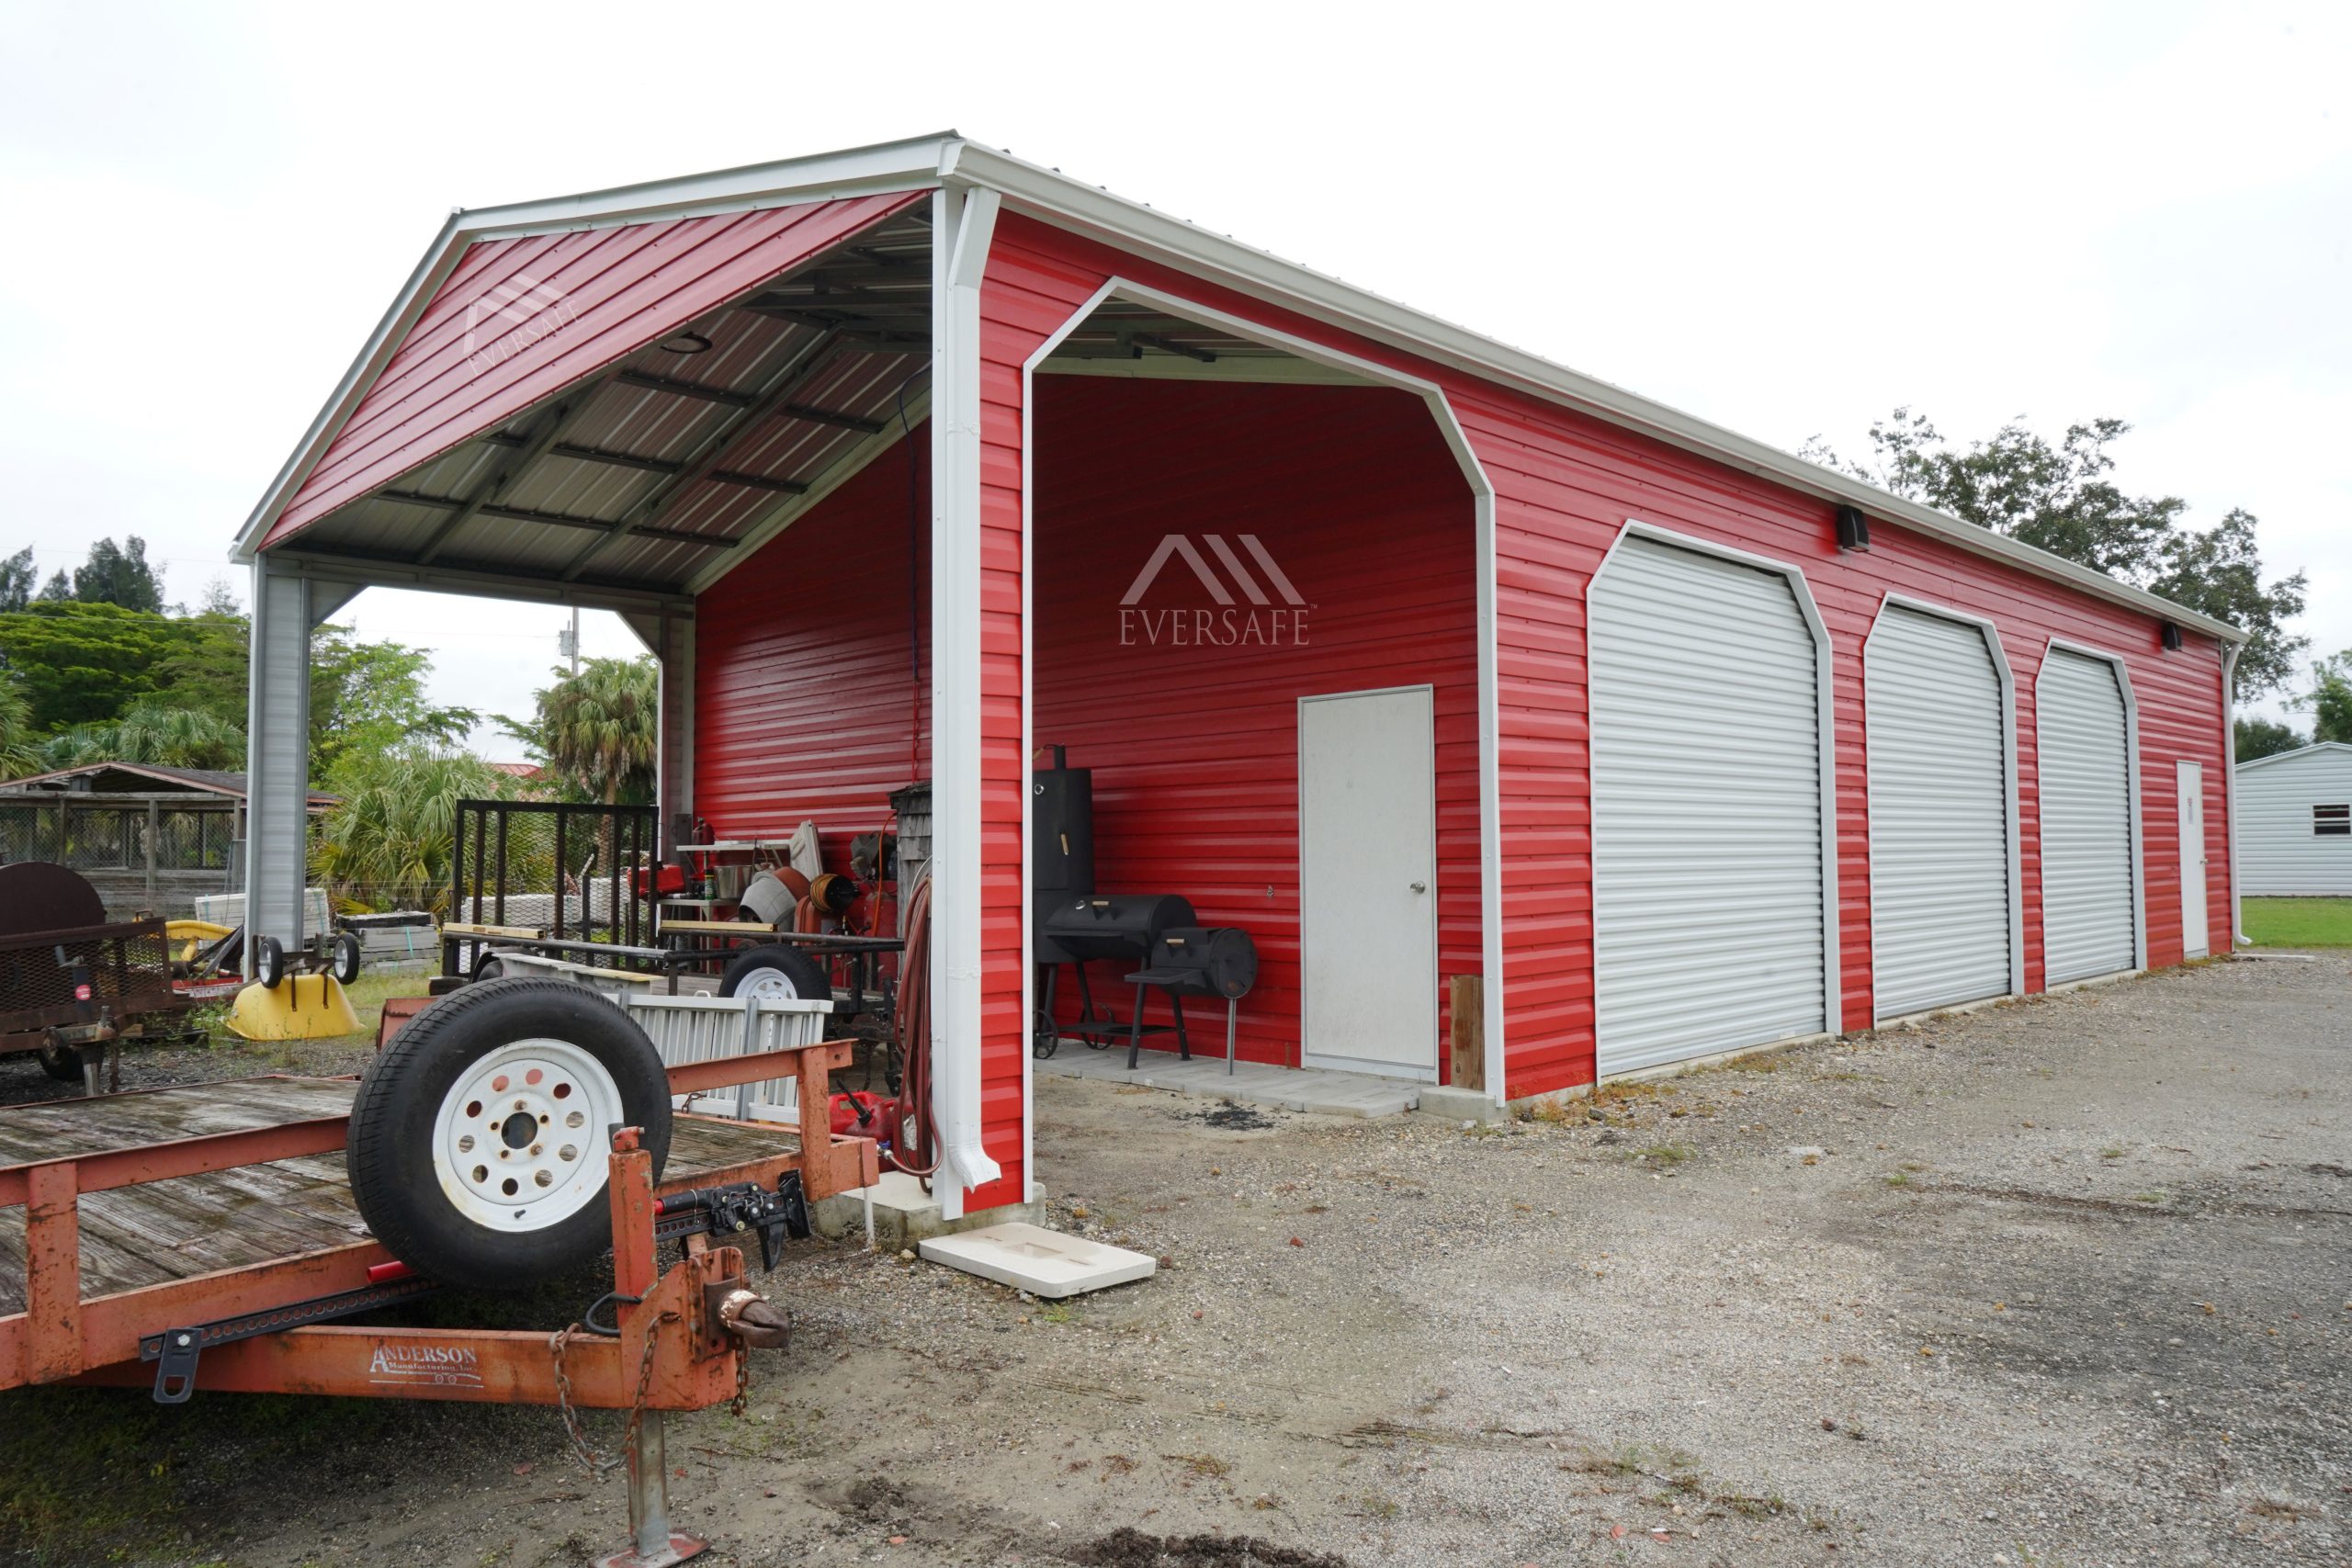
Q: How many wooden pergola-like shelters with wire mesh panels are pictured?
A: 1